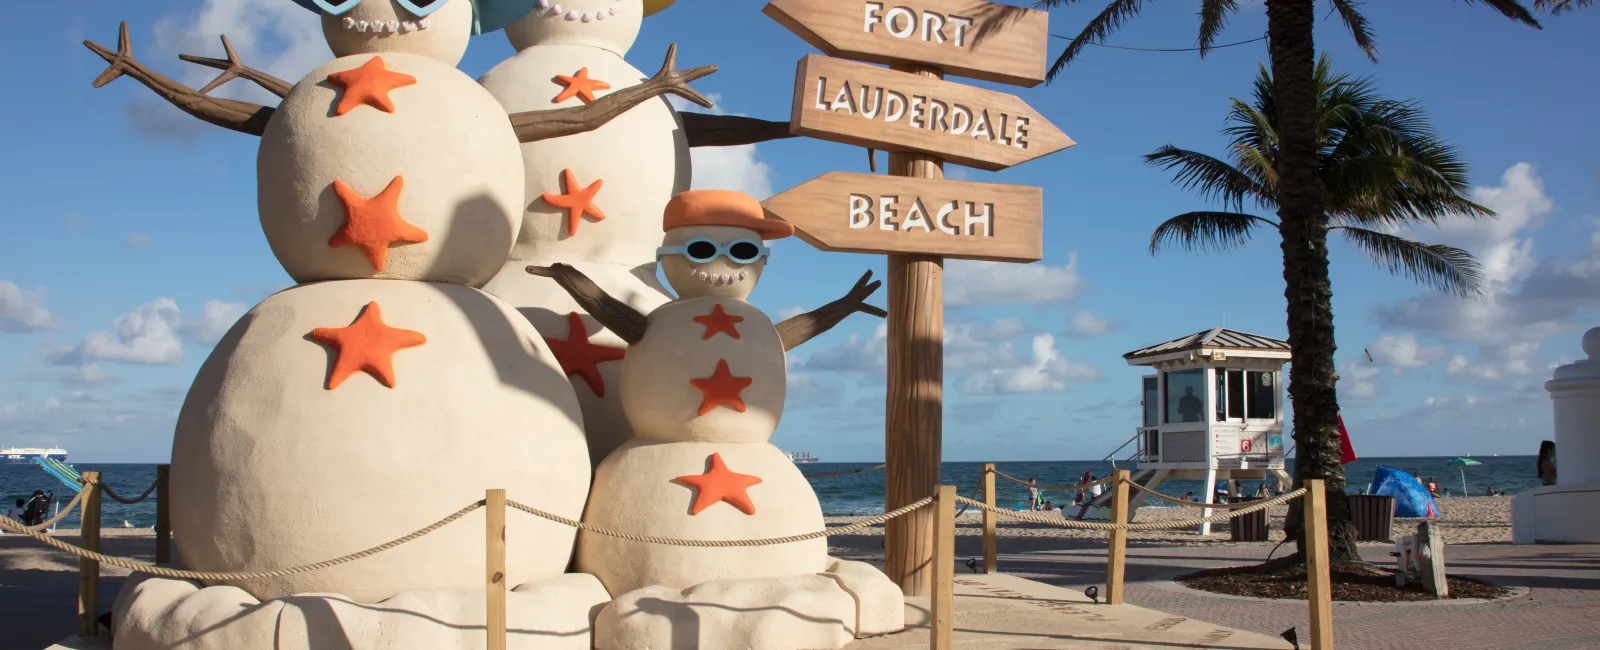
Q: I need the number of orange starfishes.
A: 9